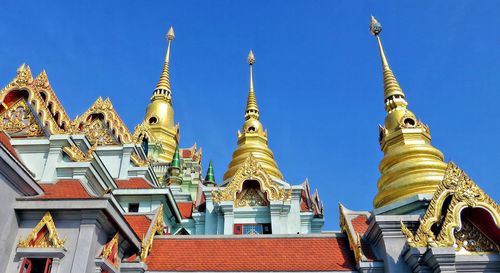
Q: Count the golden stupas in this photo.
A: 3